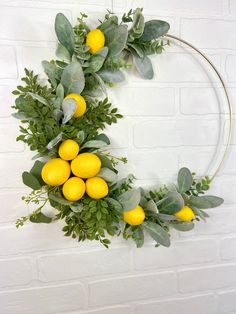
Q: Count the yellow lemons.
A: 9